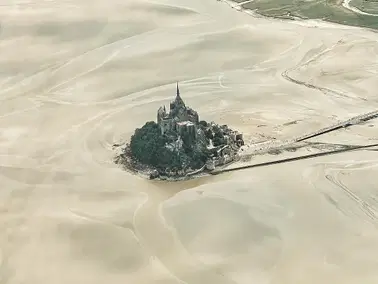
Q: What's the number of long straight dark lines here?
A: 2